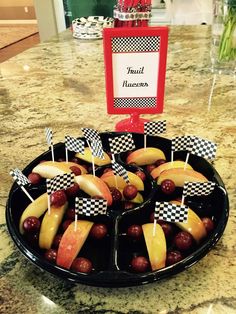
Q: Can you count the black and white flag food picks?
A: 14